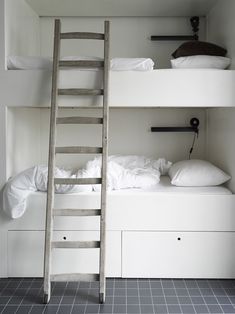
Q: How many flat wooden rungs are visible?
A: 9